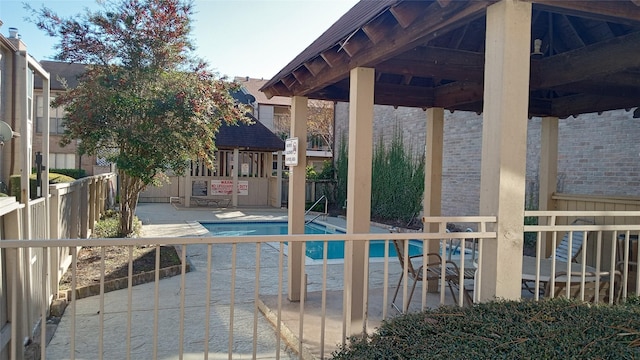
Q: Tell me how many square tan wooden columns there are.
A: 5